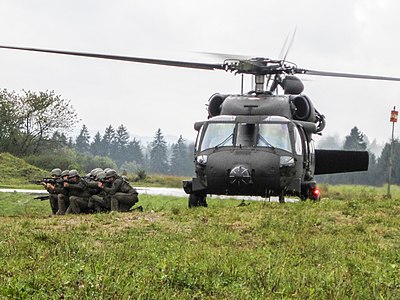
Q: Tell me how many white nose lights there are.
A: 2